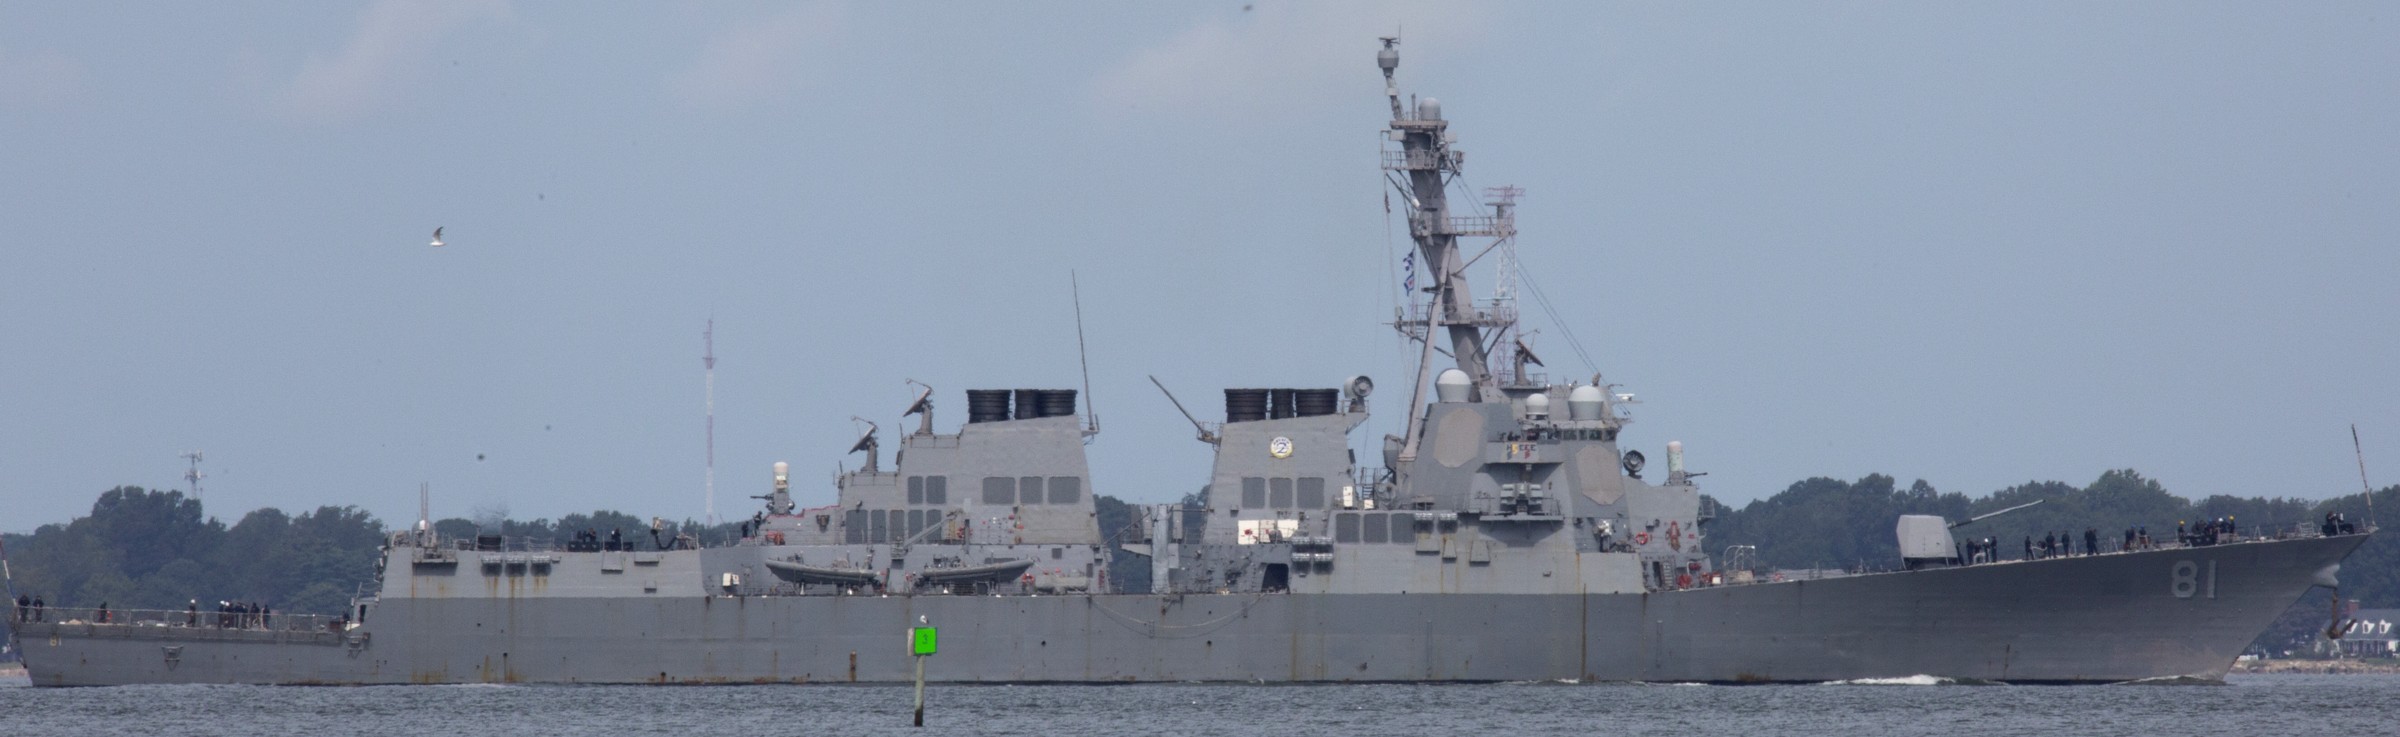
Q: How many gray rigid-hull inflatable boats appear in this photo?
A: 2